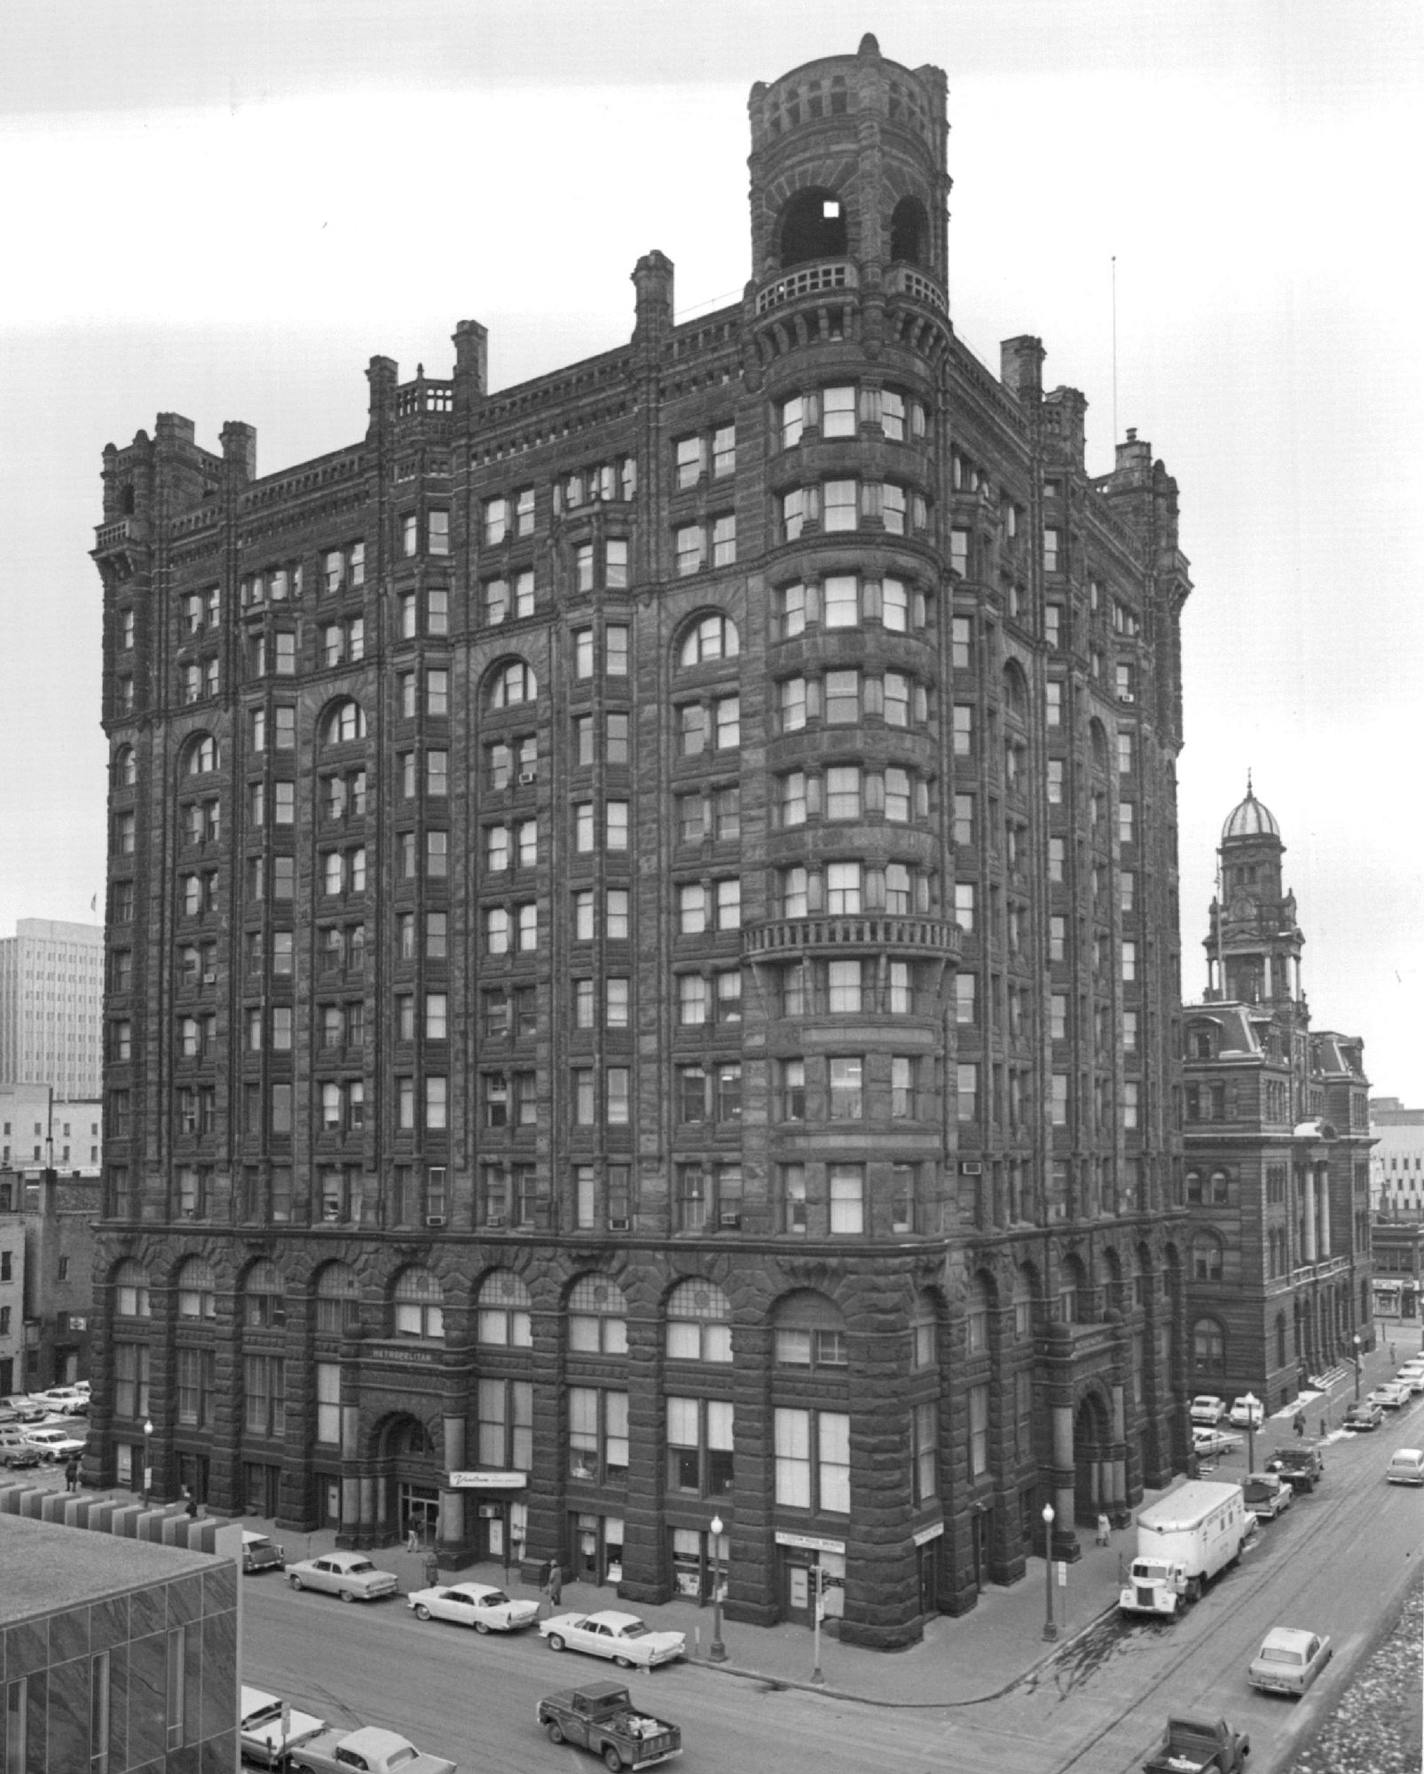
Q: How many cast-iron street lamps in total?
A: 5